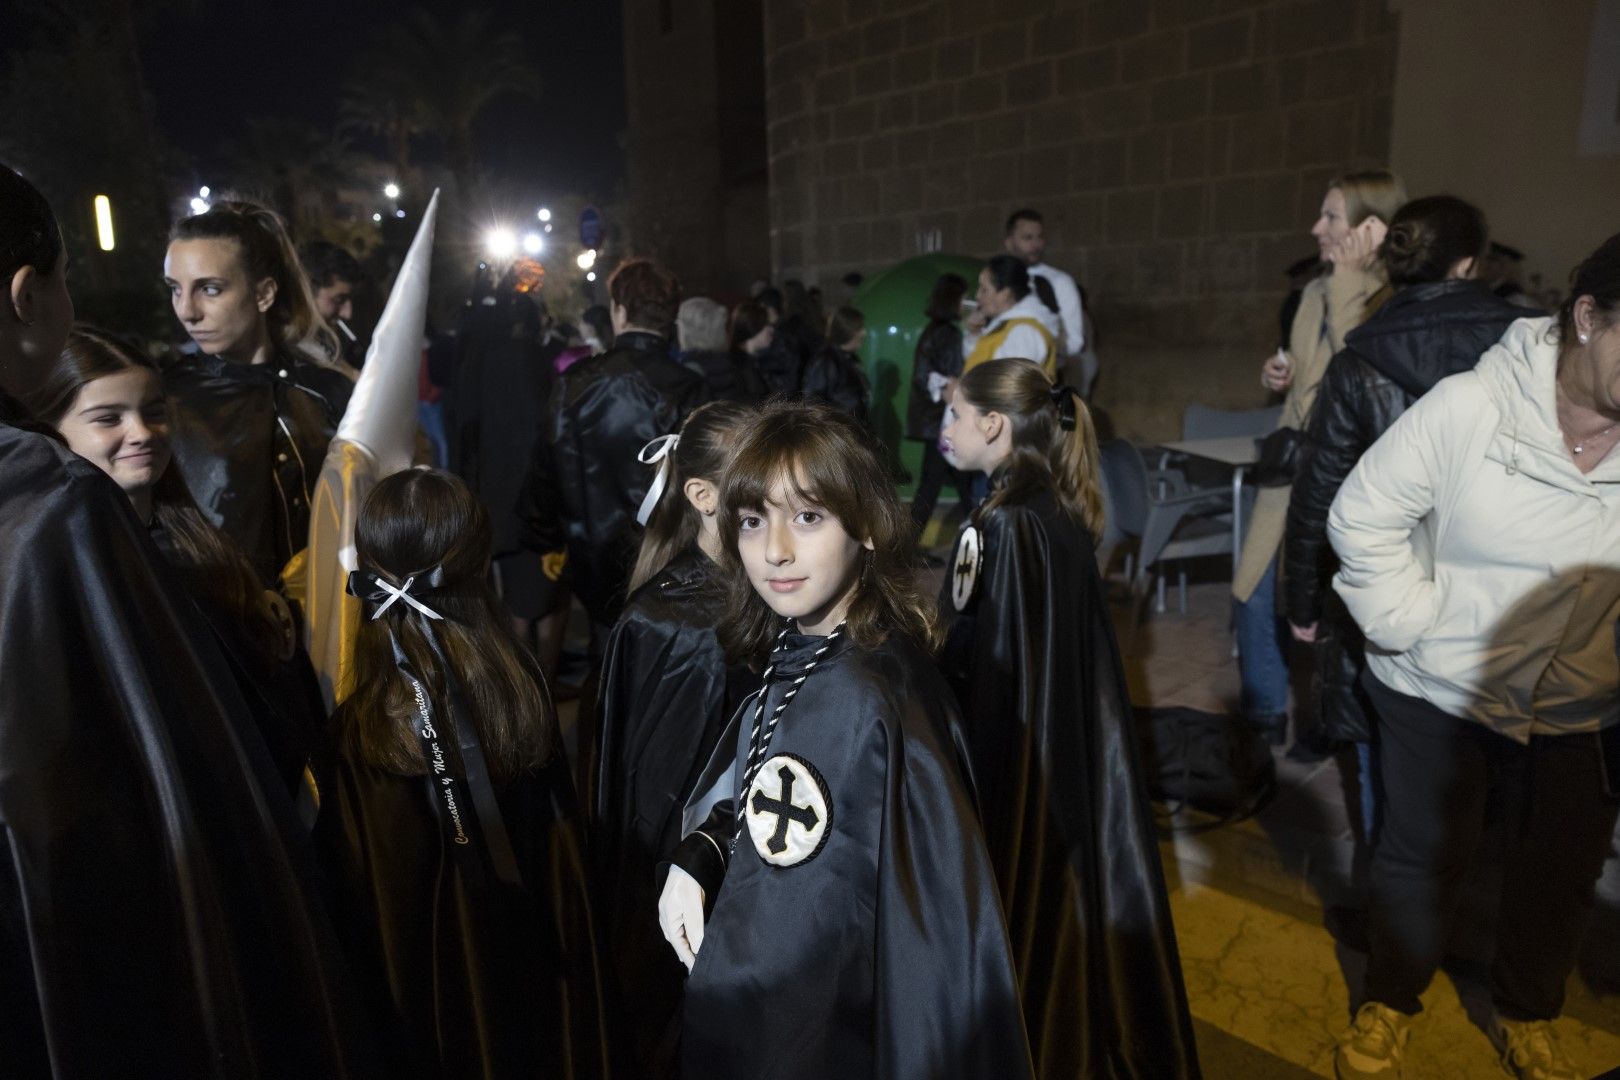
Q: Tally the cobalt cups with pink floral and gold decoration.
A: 0